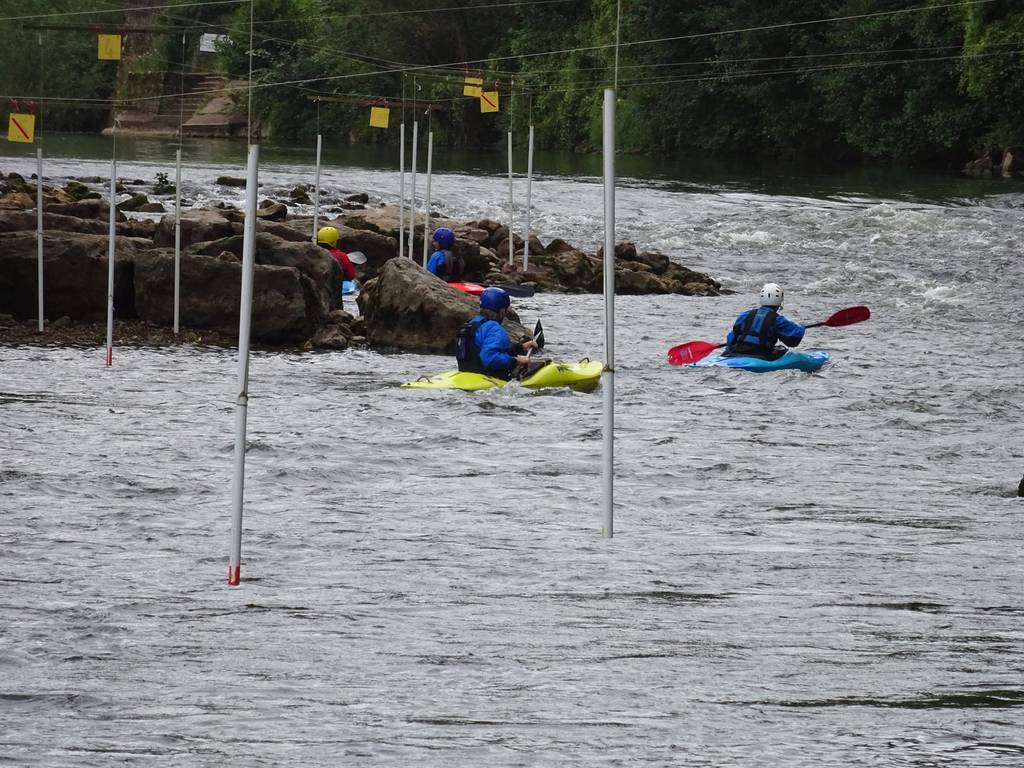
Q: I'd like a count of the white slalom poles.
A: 11